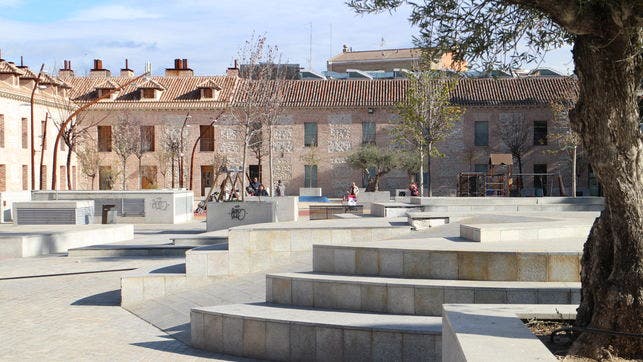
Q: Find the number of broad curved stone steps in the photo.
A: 3